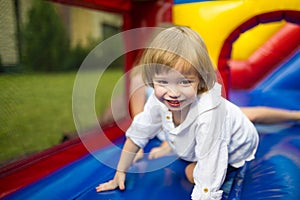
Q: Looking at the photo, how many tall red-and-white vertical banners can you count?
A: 0